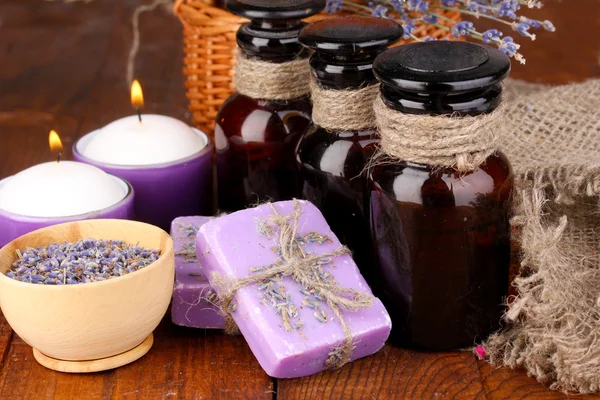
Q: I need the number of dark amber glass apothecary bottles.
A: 3